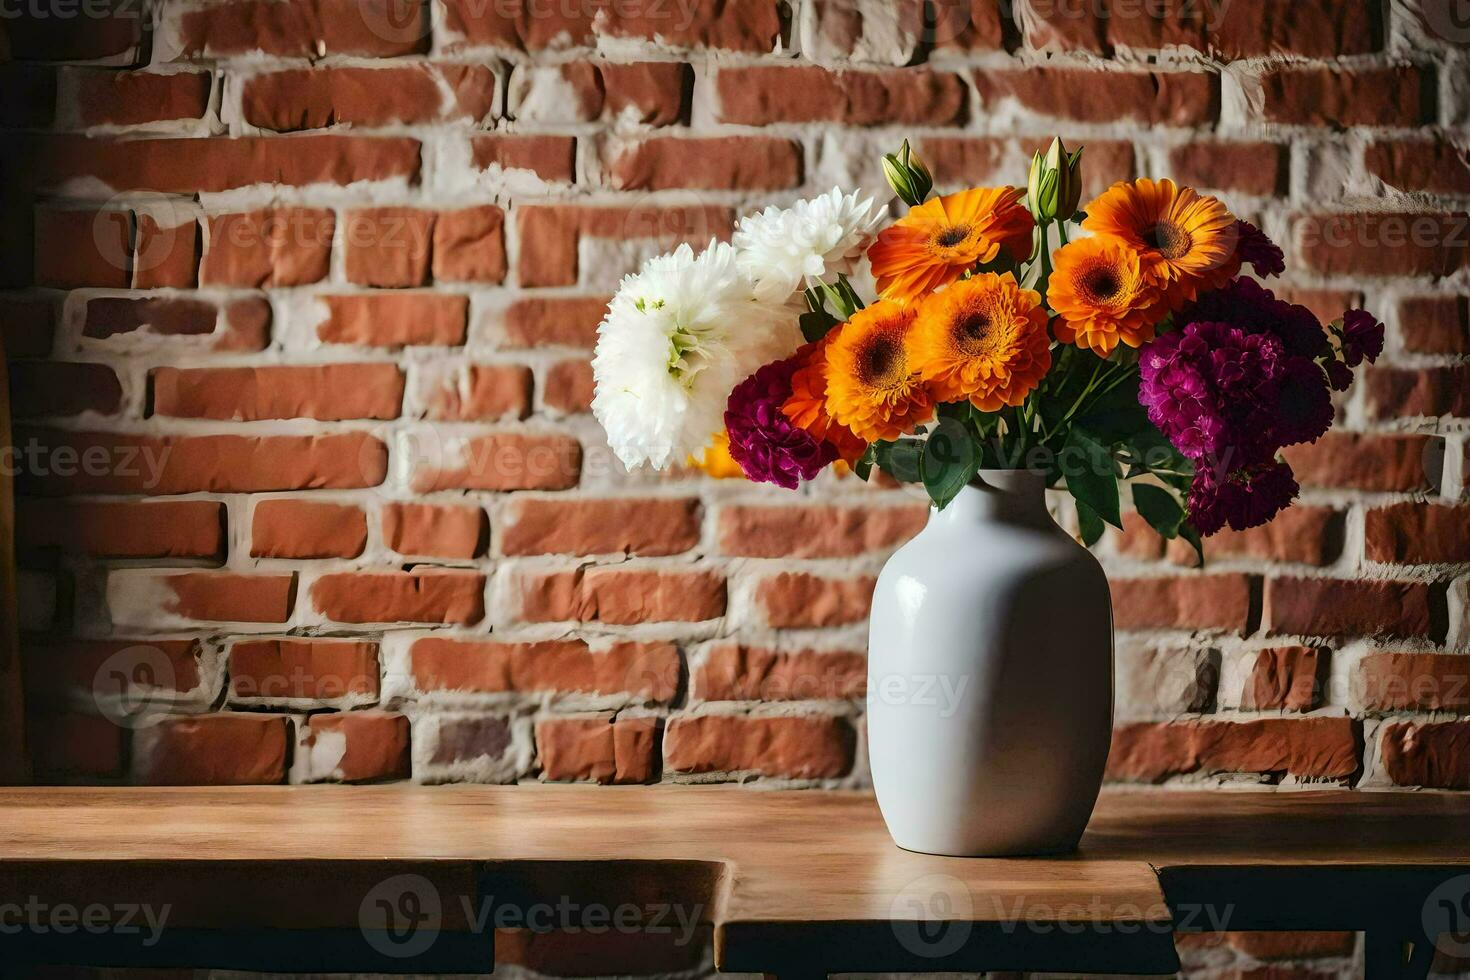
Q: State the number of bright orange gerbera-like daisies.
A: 5